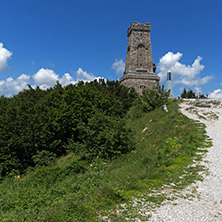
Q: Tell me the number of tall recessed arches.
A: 1